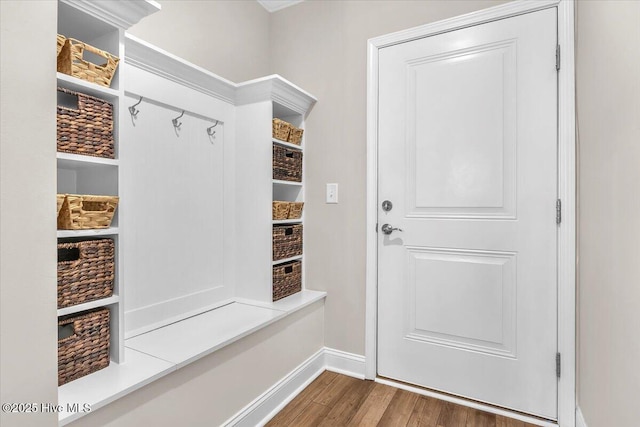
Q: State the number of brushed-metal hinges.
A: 3